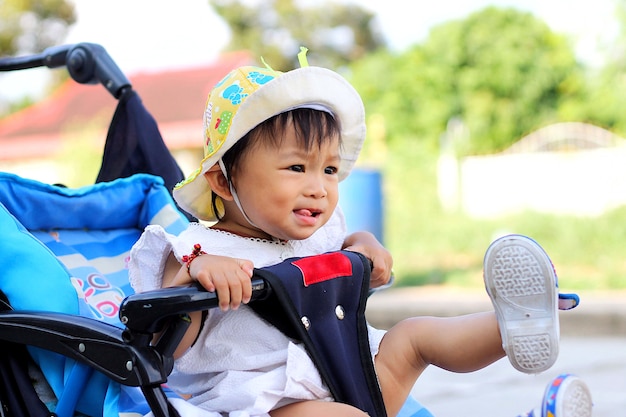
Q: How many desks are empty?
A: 0